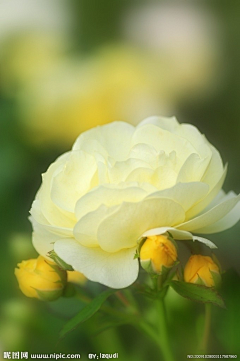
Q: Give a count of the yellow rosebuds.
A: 3